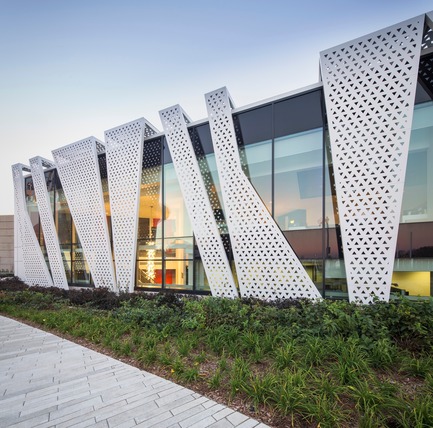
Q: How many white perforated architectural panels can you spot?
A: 7